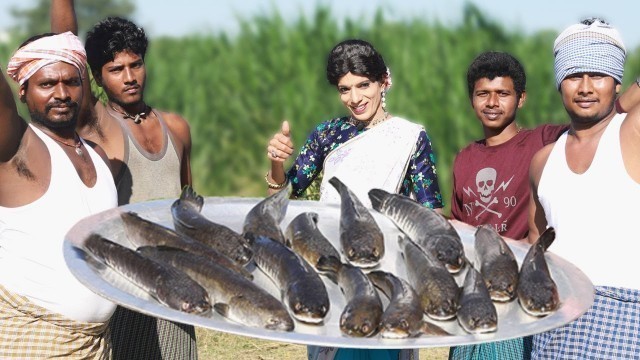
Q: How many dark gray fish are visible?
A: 15